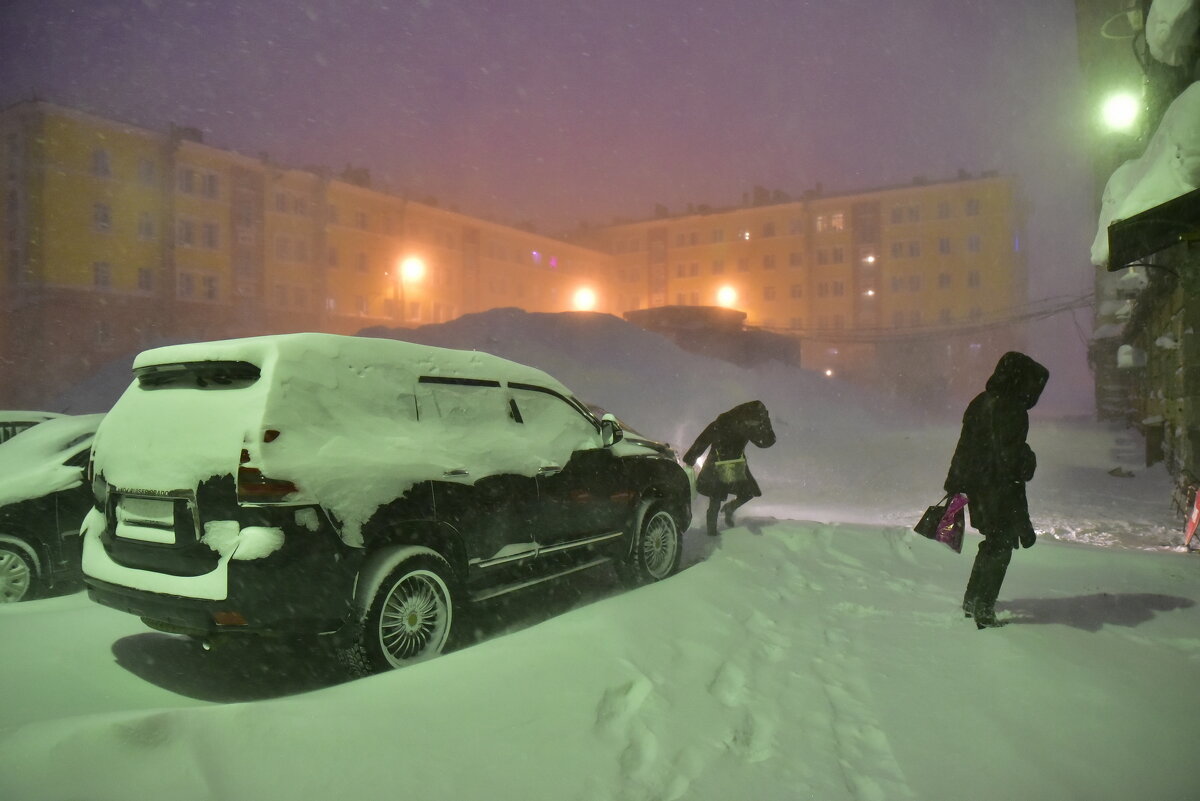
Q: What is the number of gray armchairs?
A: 0